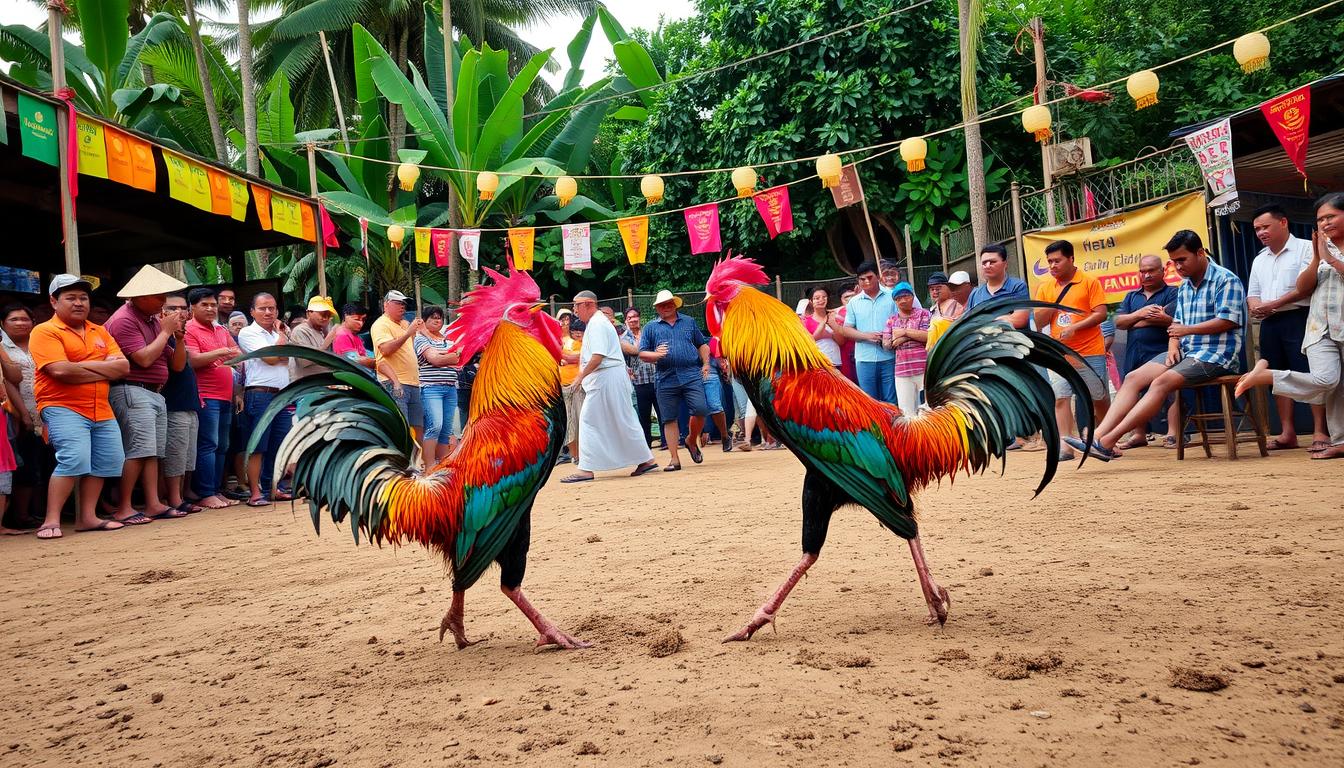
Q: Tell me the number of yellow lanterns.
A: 11